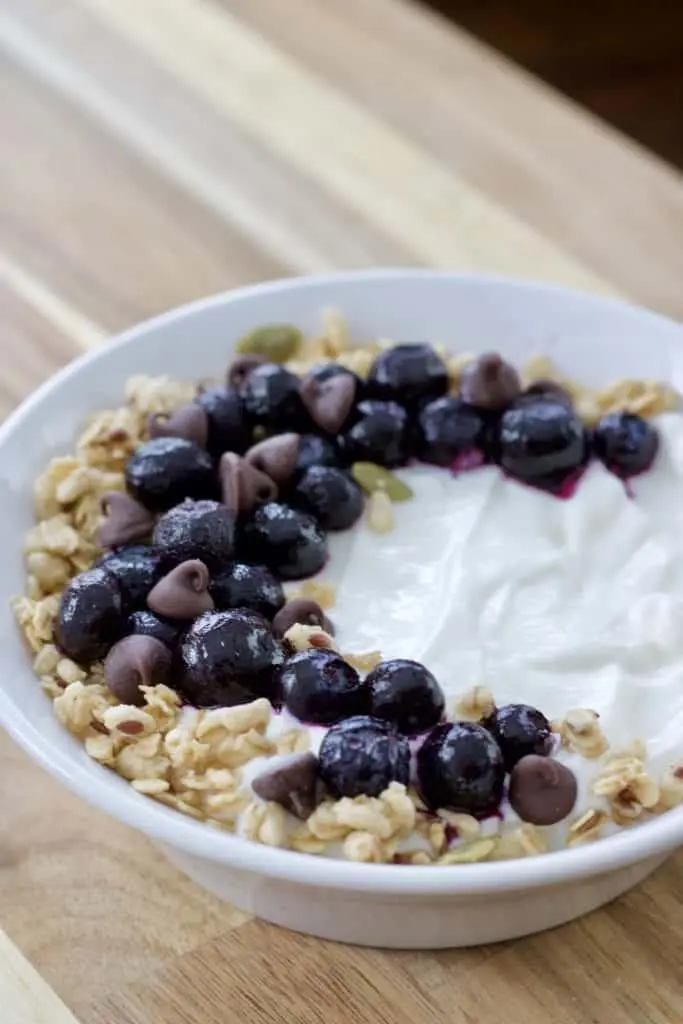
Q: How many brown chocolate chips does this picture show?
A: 13